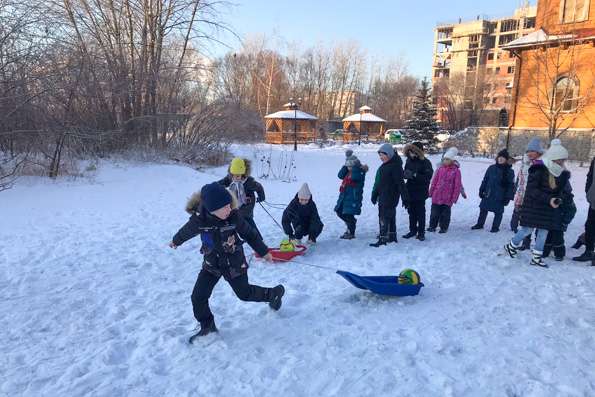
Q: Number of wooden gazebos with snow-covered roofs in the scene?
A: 2